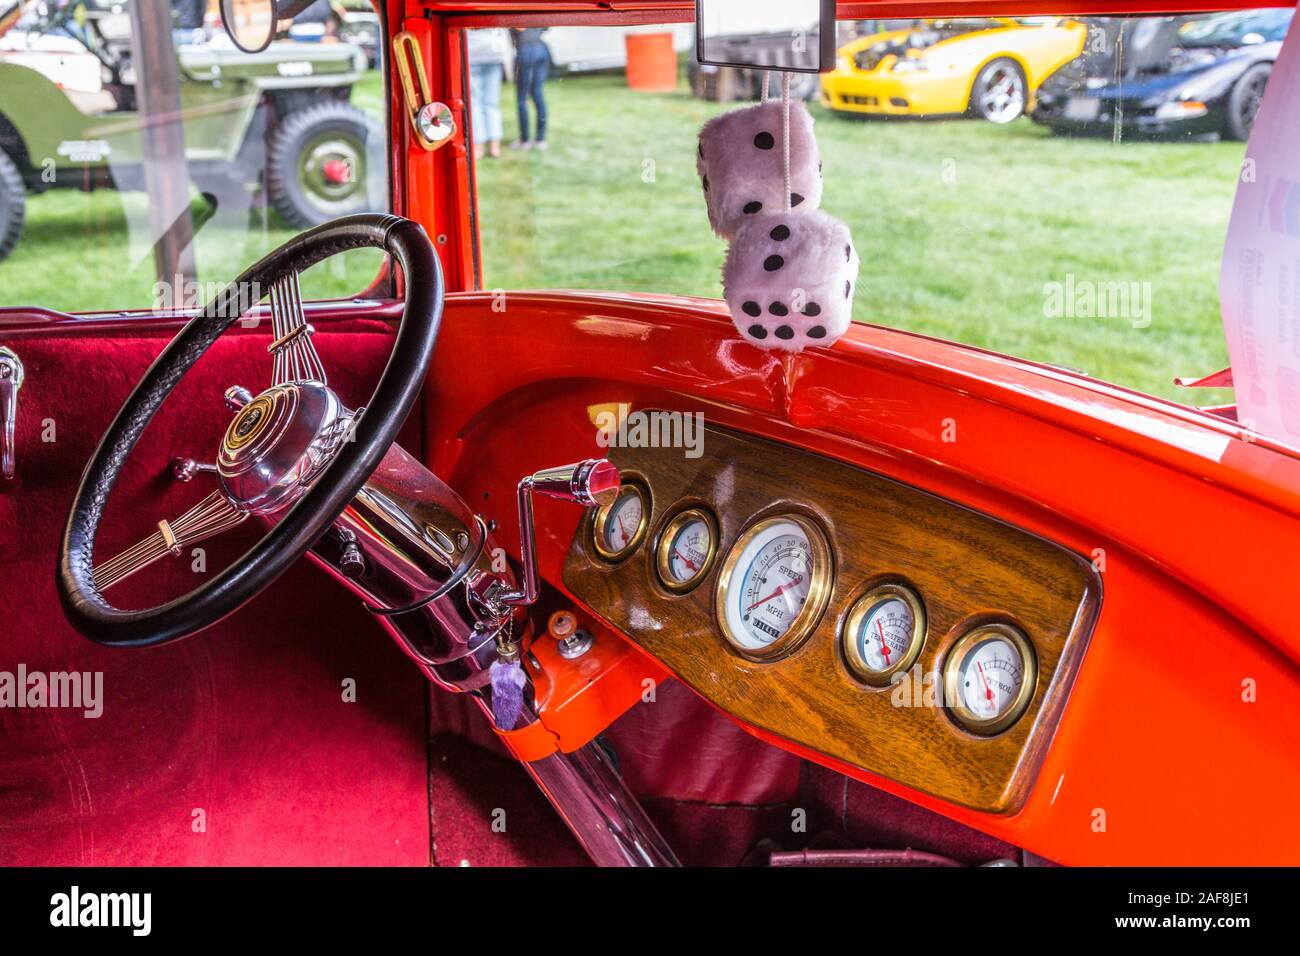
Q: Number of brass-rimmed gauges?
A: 5